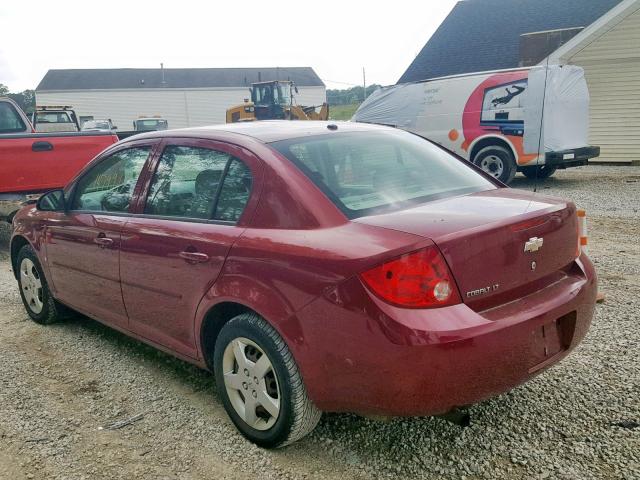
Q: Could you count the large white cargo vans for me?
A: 1